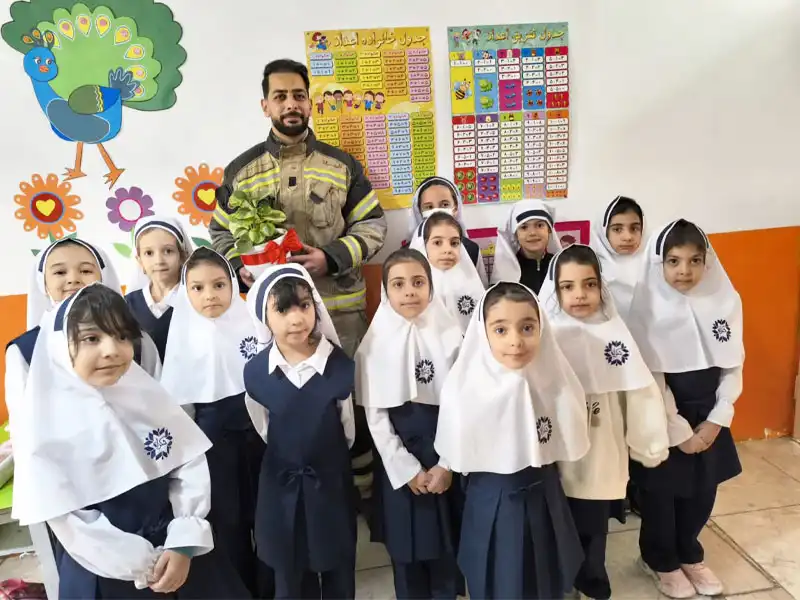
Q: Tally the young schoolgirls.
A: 13